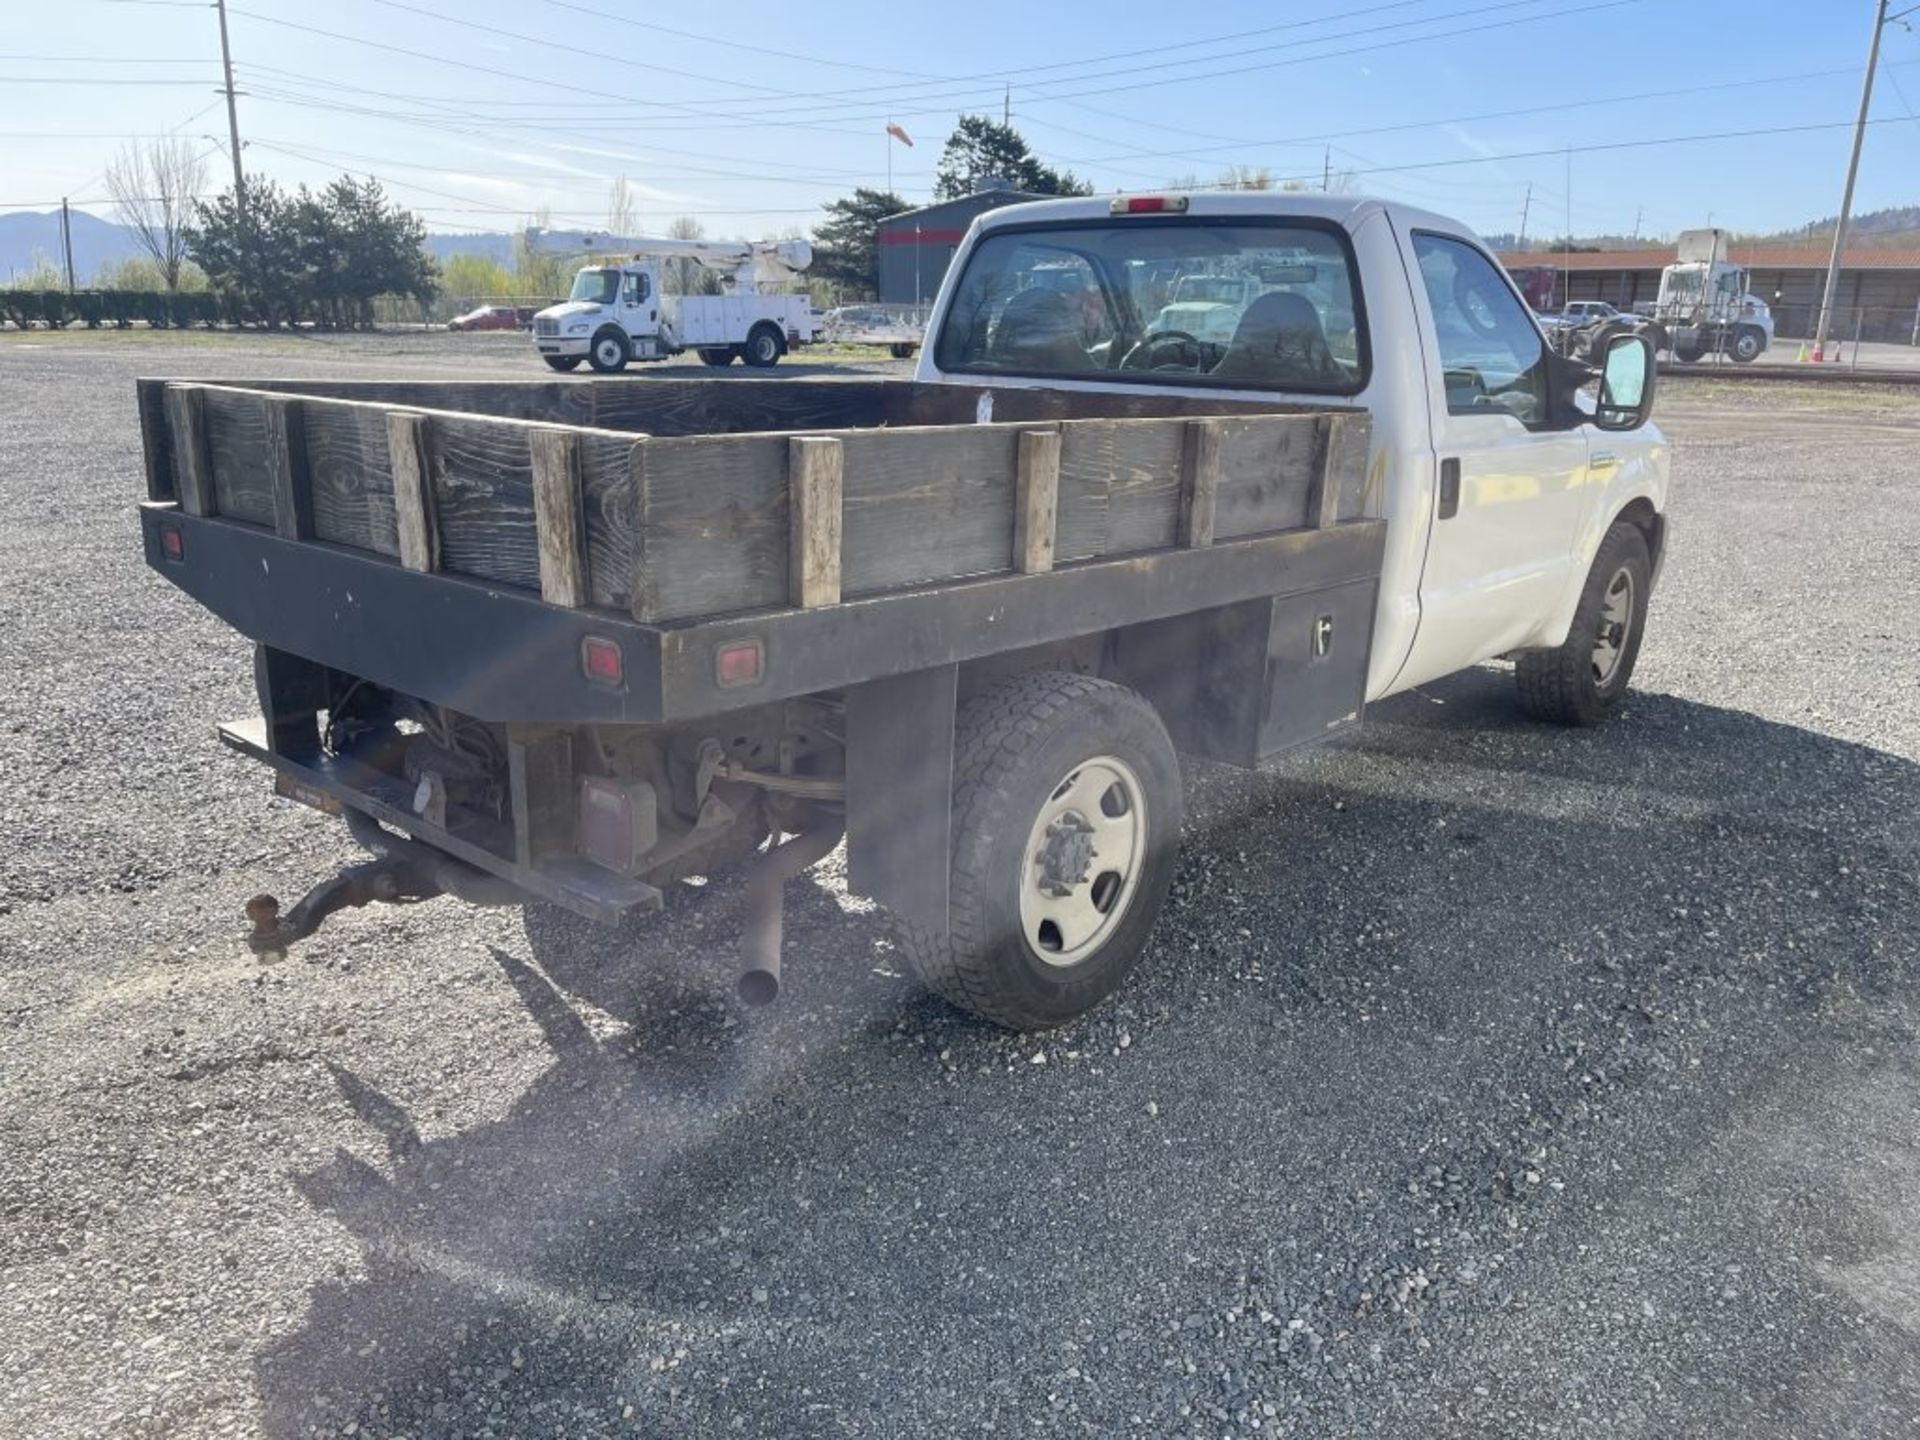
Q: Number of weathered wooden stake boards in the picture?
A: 8